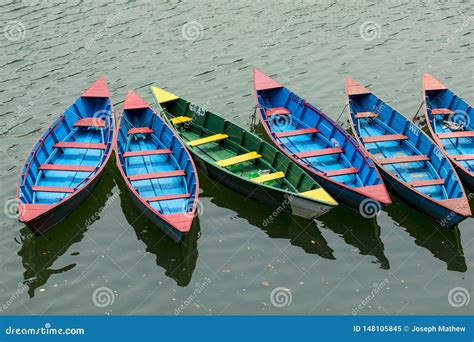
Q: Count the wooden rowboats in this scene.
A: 6